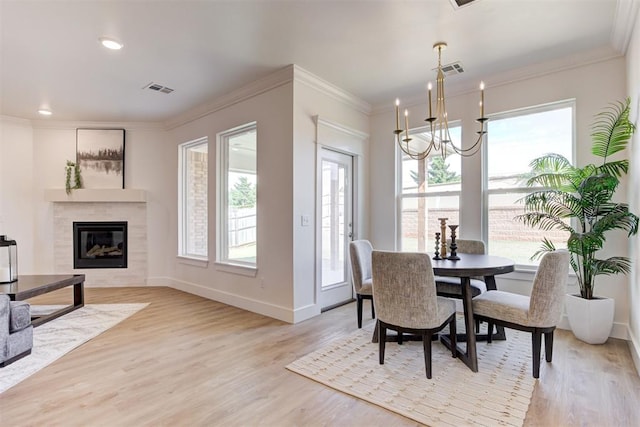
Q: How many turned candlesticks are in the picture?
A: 3